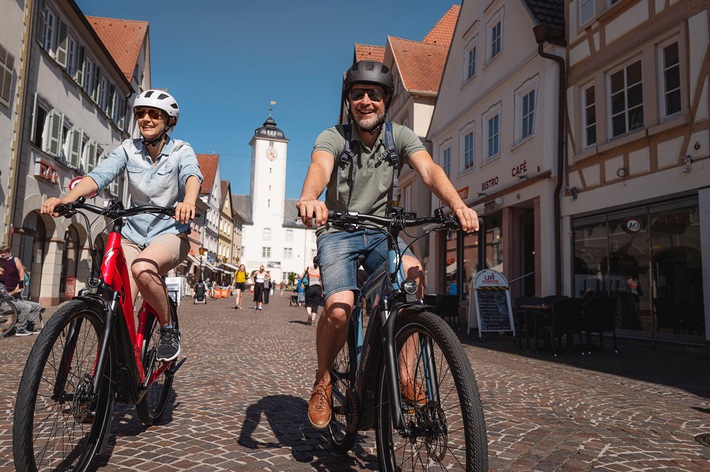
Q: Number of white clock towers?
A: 1